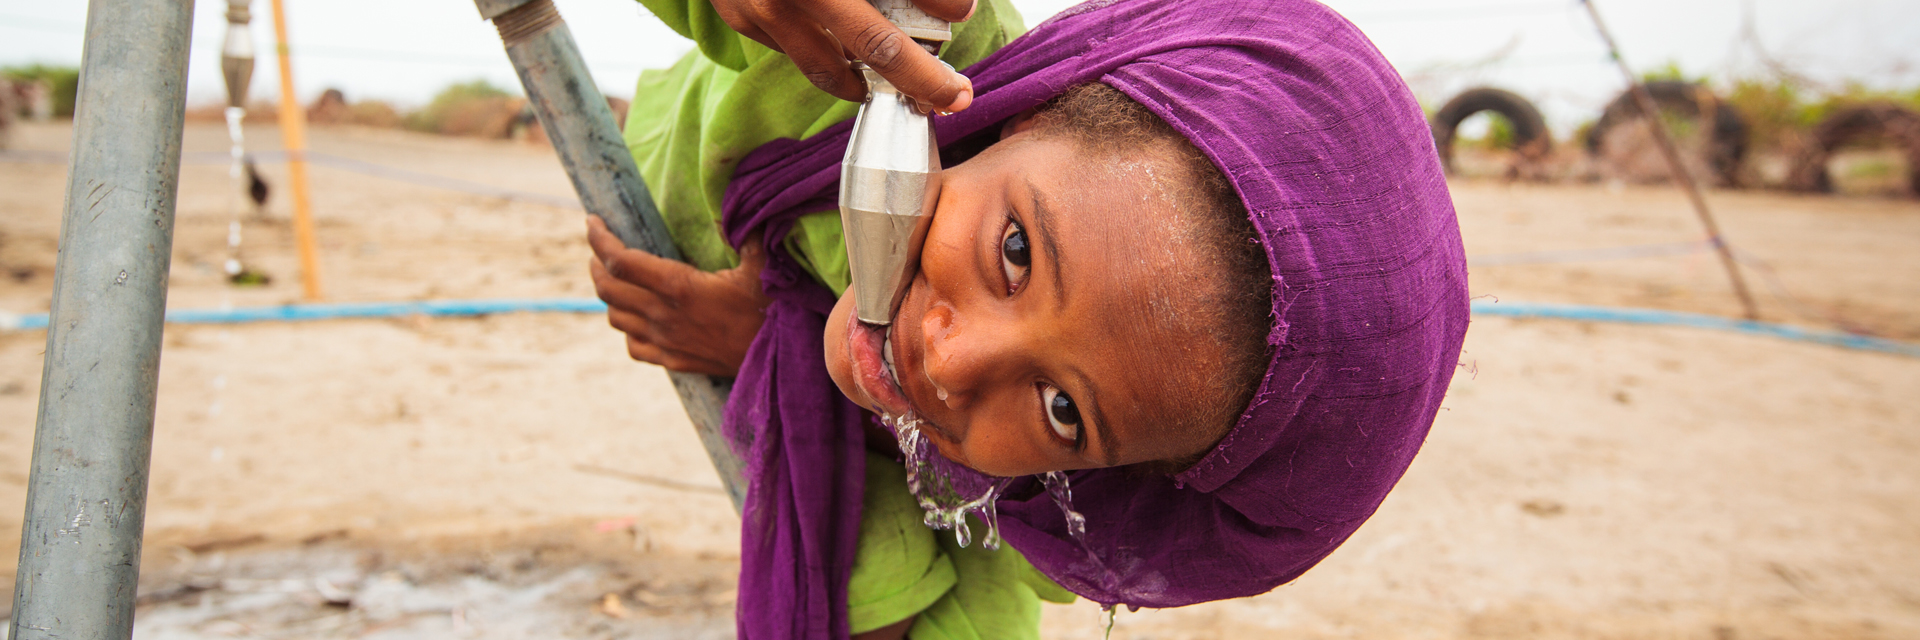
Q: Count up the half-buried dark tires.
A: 3